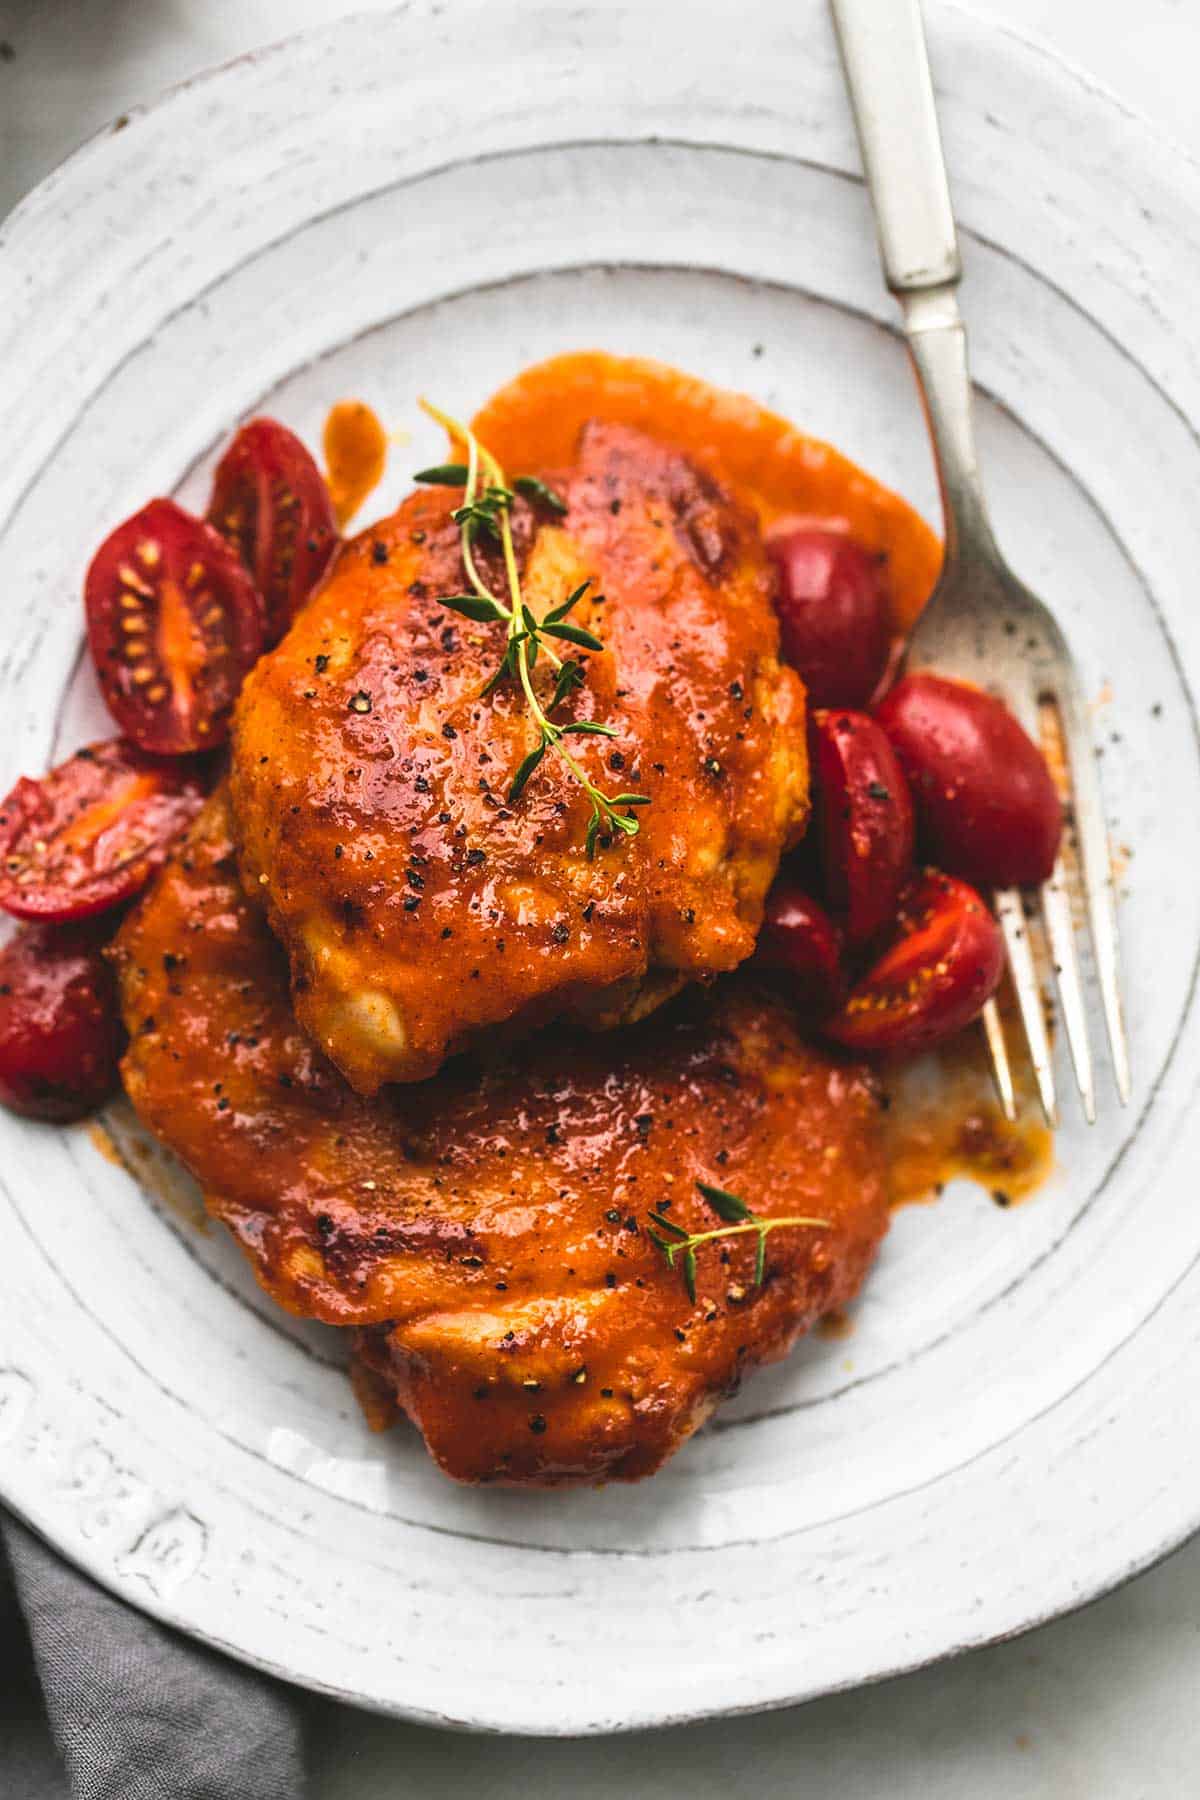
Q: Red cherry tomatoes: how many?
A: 9